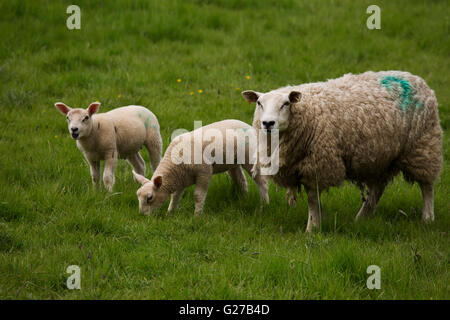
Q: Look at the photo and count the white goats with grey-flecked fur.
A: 0